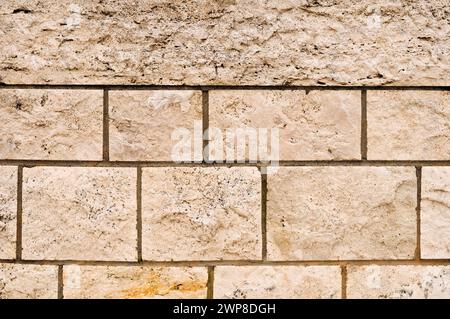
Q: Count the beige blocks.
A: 14